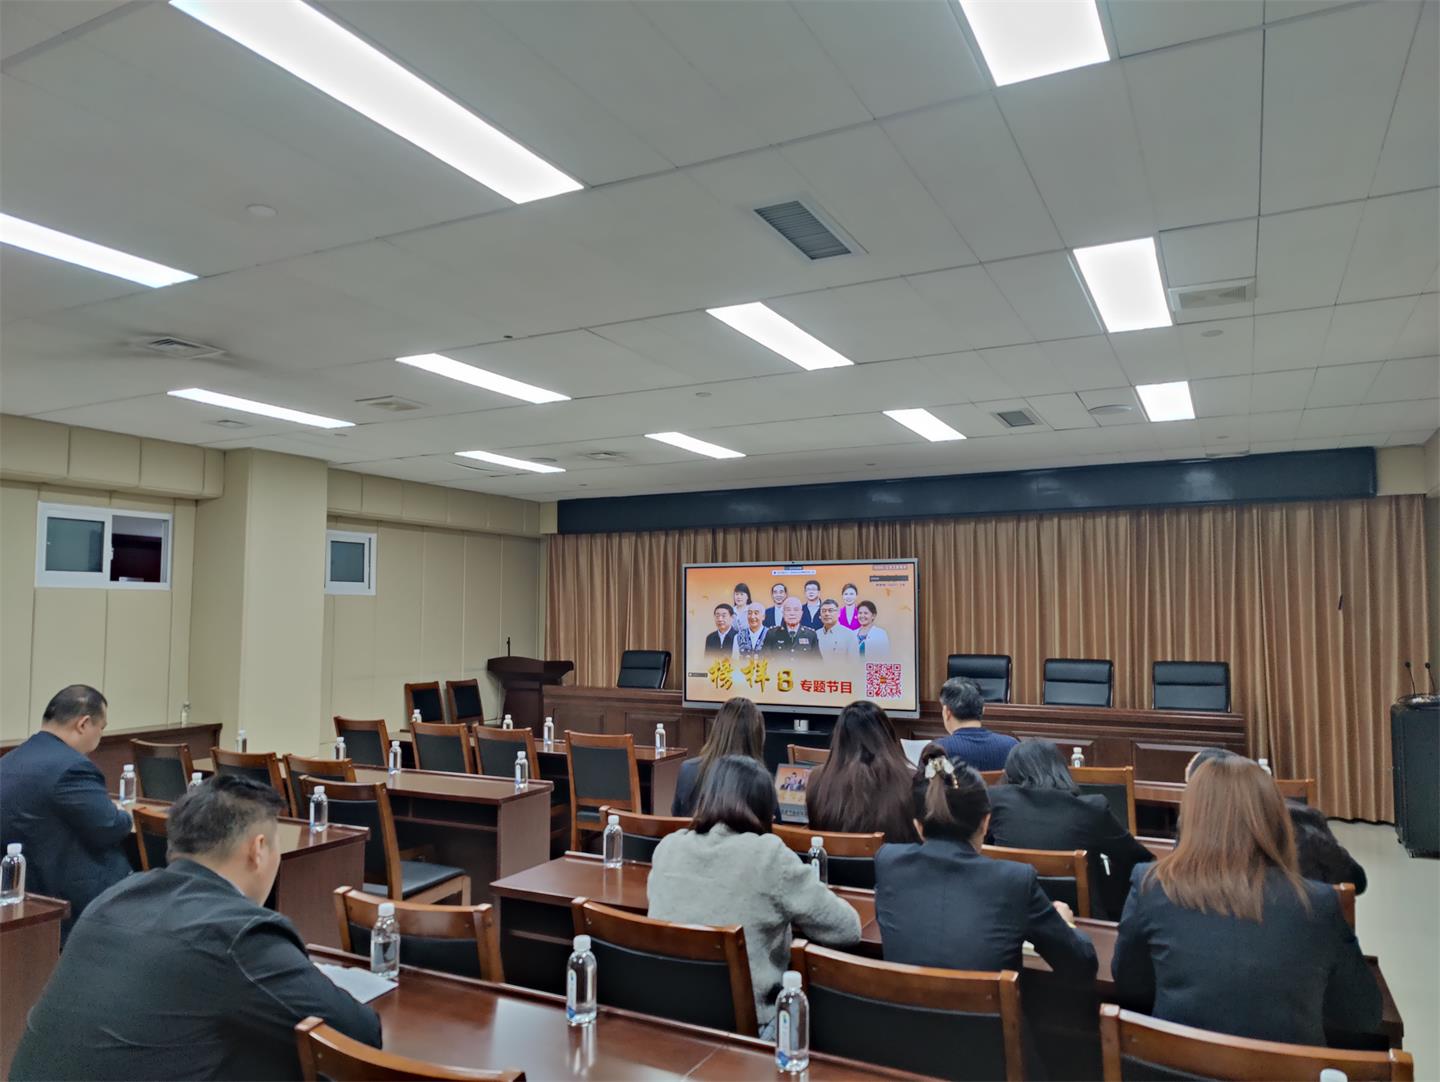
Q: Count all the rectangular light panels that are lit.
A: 11